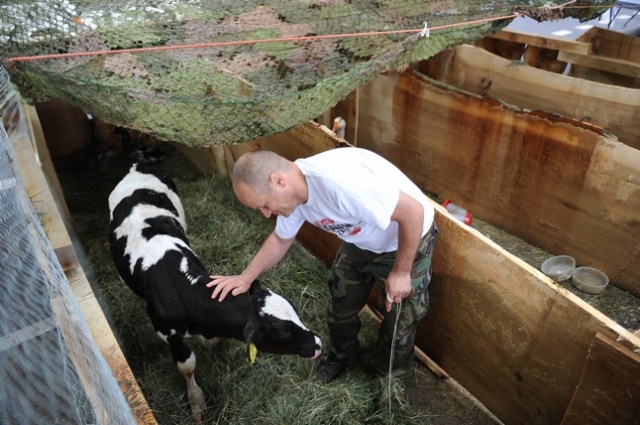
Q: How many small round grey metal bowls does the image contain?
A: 2